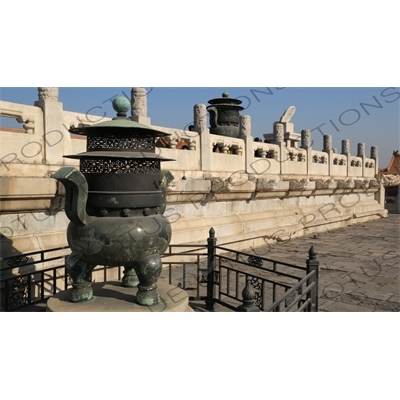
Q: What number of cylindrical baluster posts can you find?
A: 10